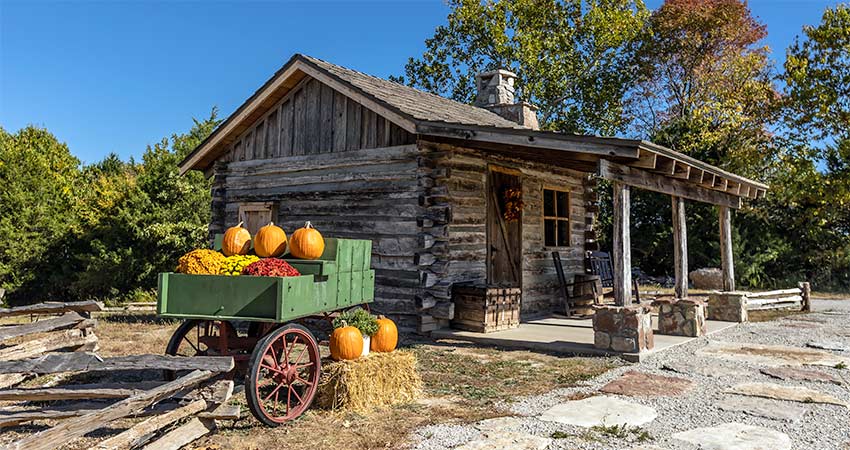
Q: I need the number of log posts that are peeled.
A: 3